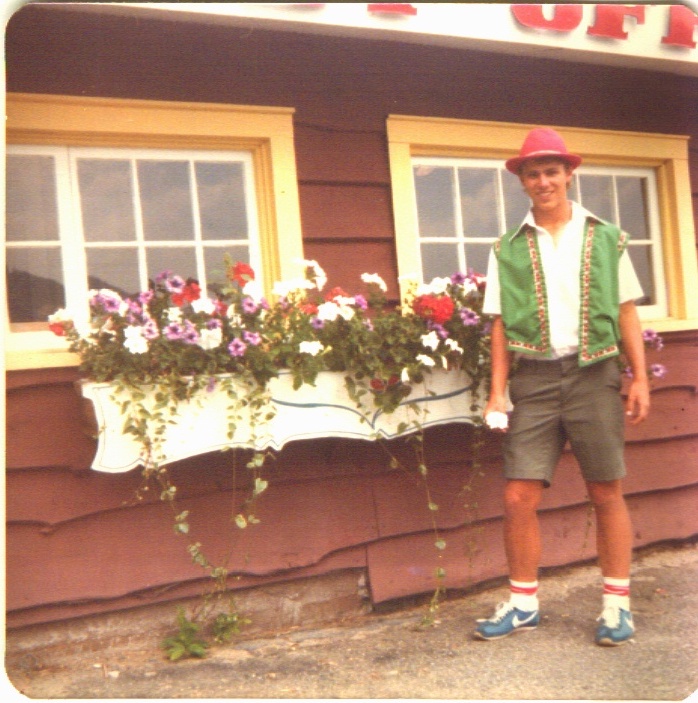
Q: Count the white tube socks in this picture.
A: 2